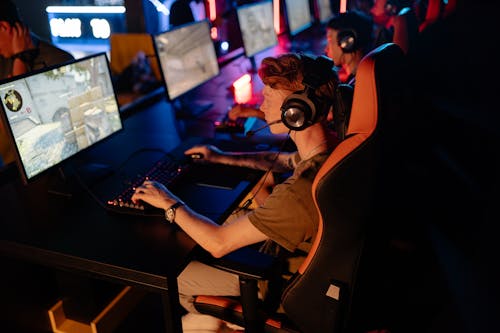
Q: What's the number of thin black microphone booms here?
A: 1